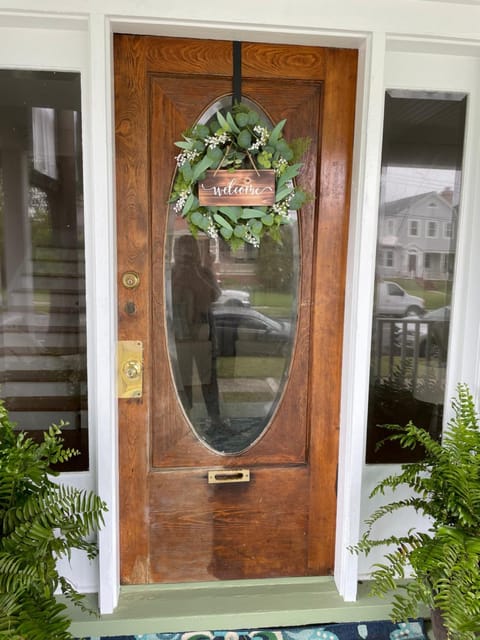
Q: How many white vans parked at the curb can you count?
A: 1